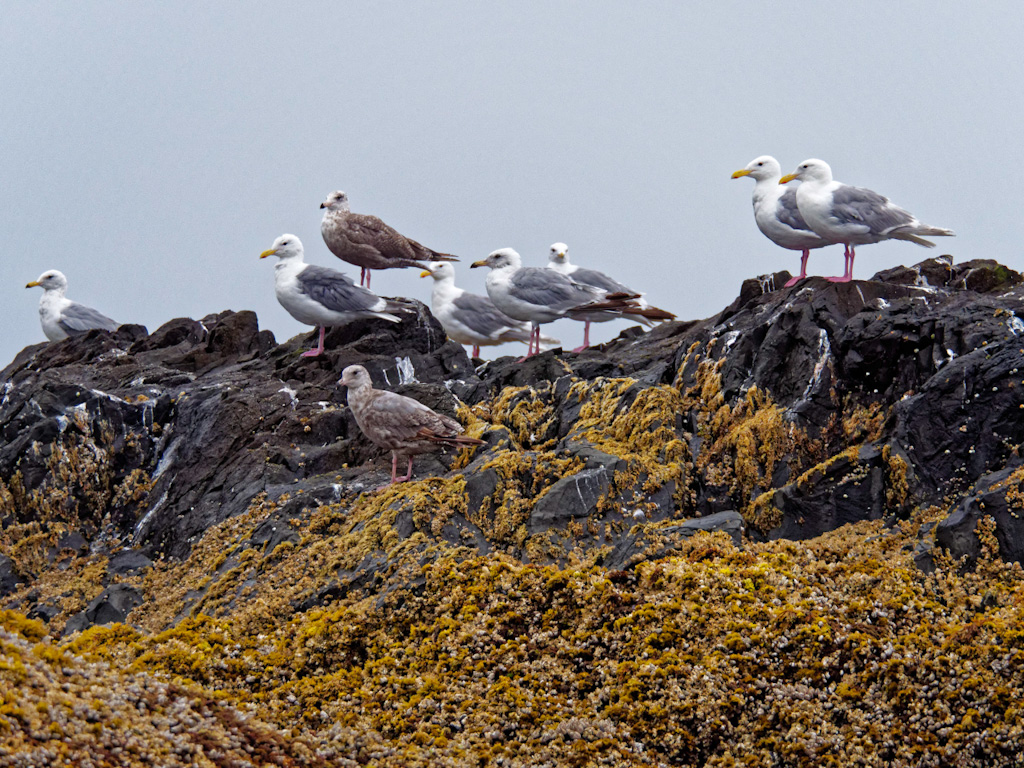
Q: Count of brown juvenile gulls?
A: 2